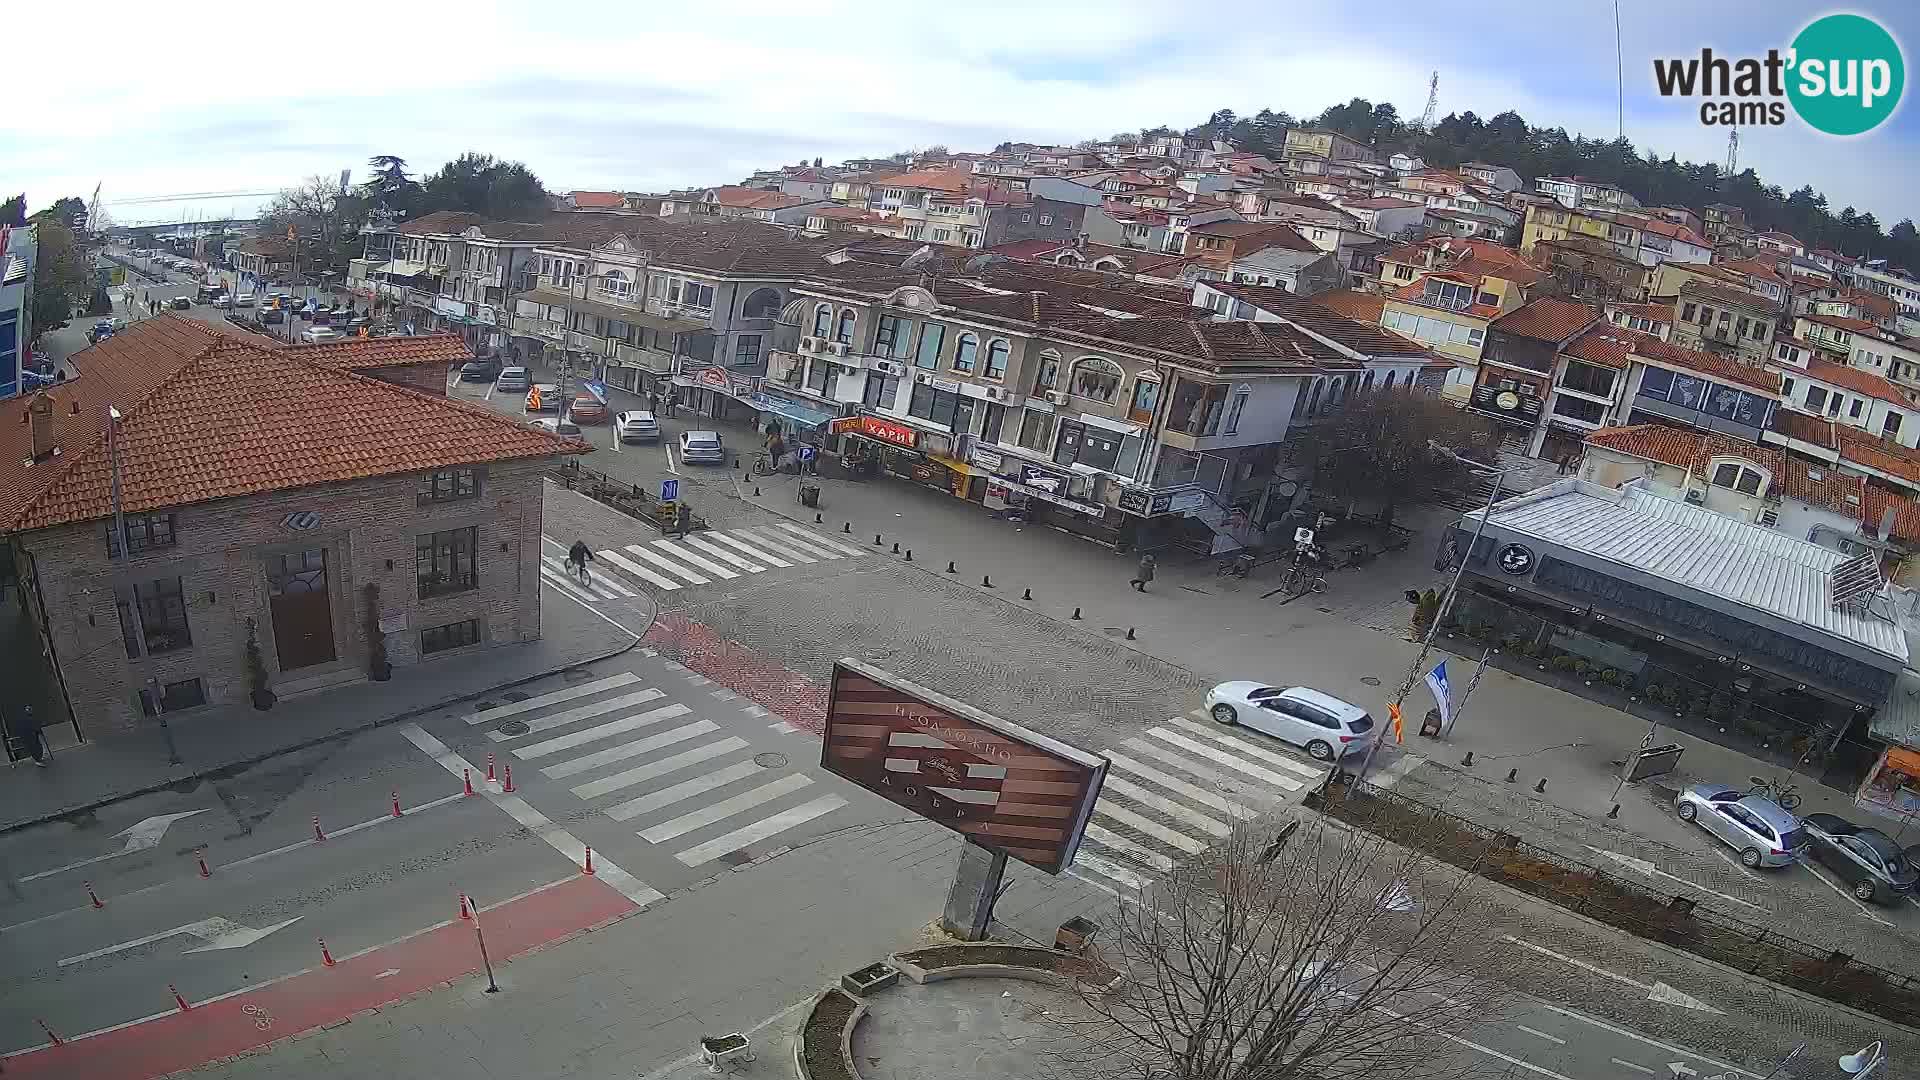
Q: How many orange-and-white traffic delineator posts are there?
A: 12